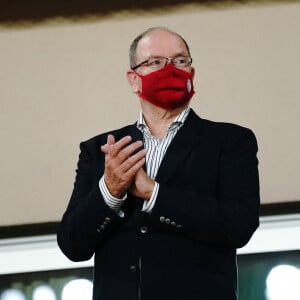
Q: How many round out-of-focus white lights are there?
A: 4